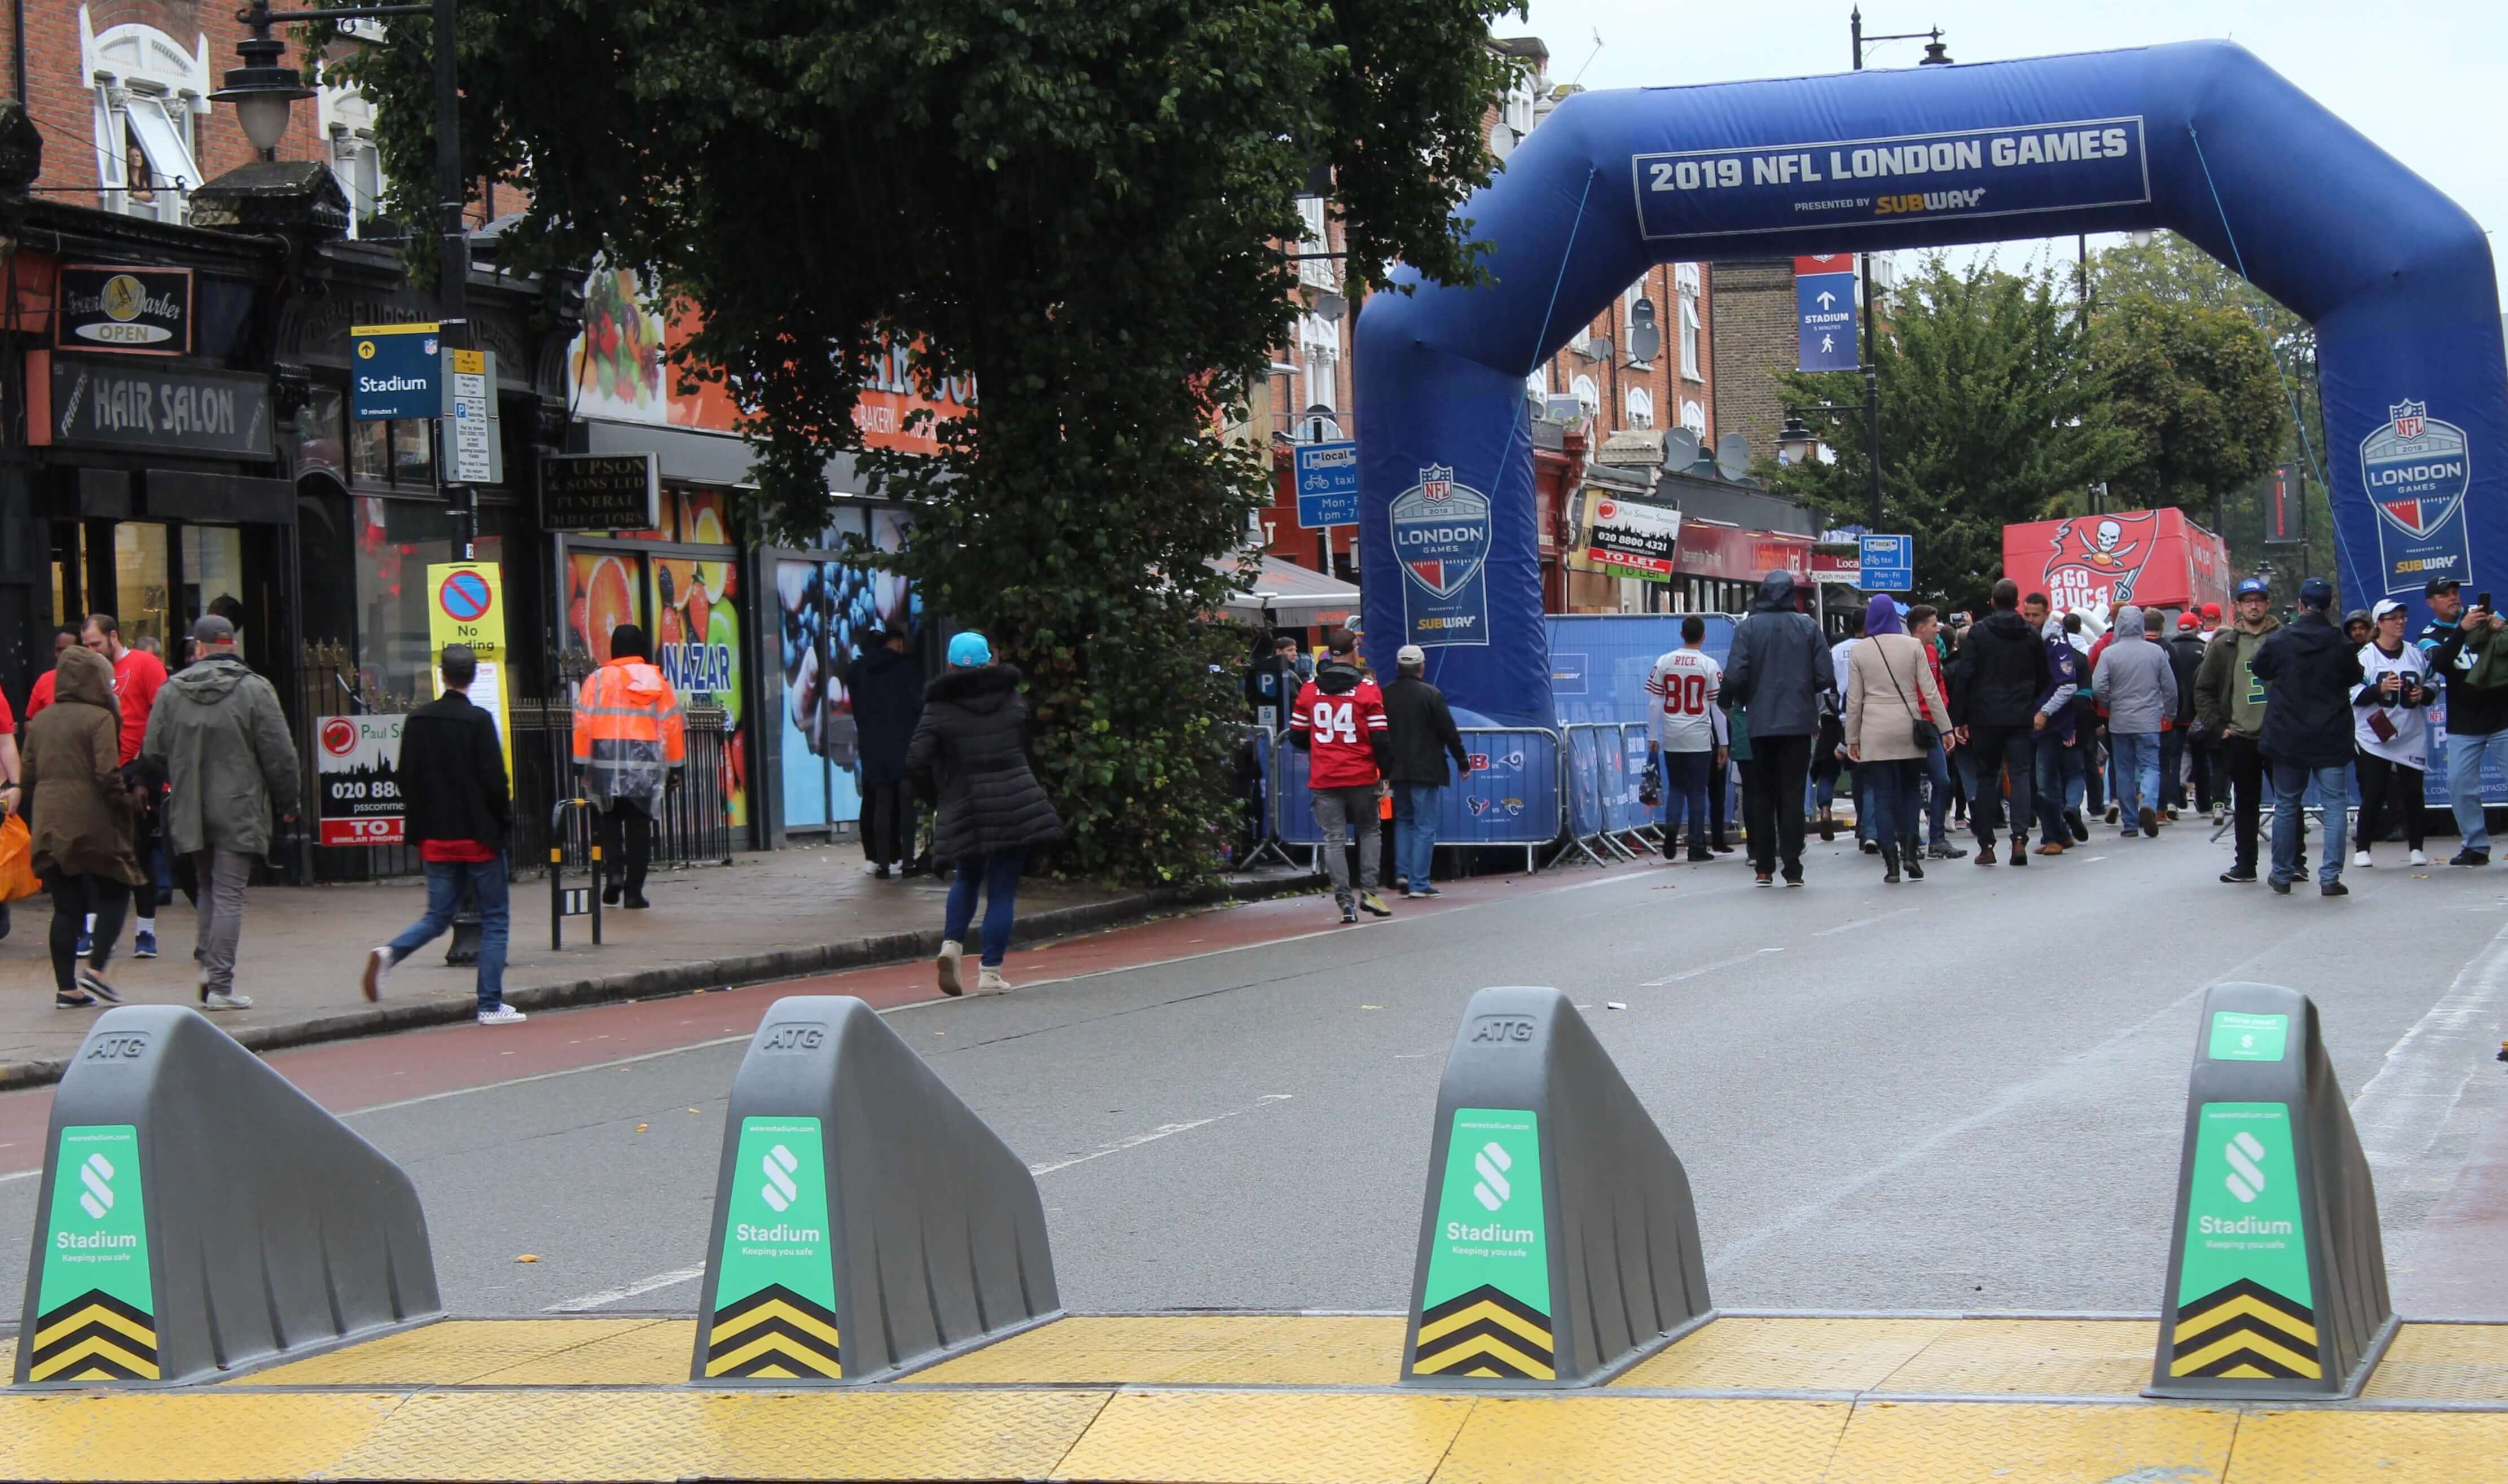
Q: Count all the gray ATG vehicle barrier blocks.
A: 4